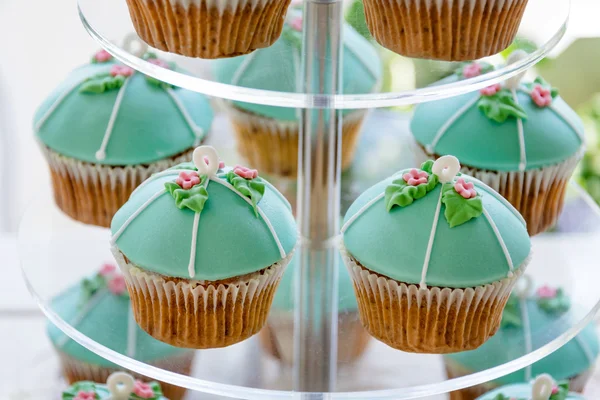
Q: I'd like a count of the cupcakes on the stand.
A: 12